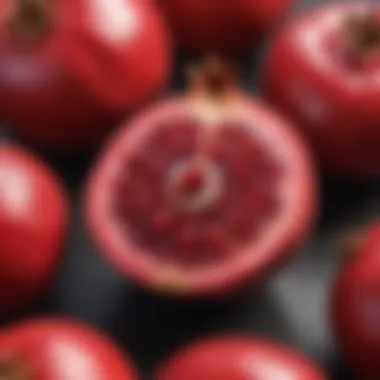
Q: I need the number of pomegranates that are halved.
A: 1